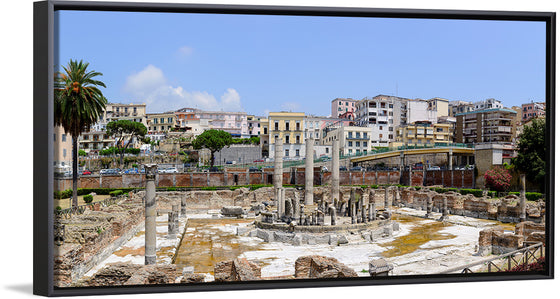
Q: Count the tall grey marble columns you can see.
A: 4